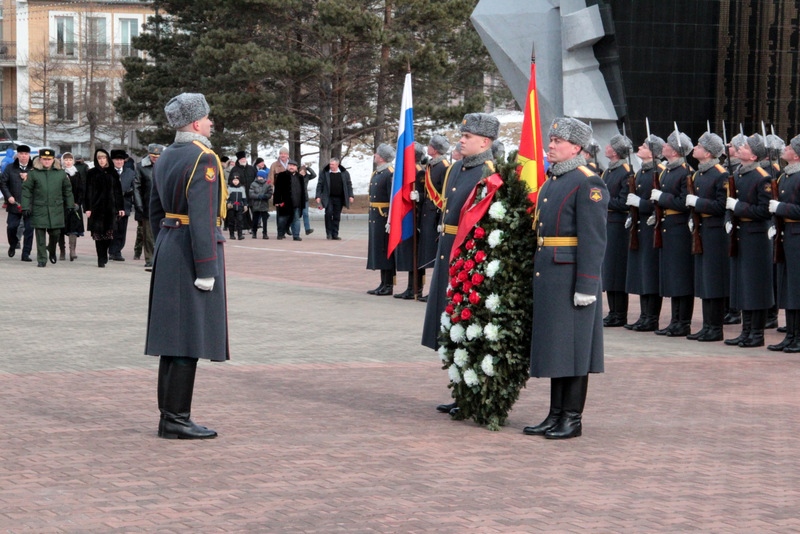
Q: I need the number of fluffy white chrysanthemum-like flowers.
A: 13